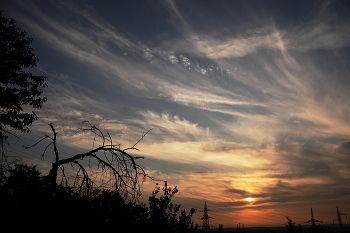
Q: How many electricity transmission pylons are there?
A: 3